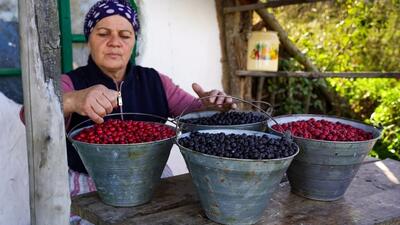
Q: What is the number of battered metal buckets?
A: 4